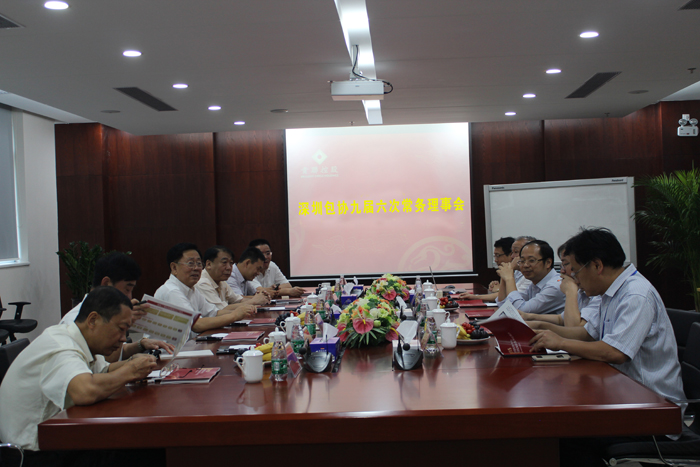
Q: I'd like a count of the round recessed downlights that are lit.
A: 9